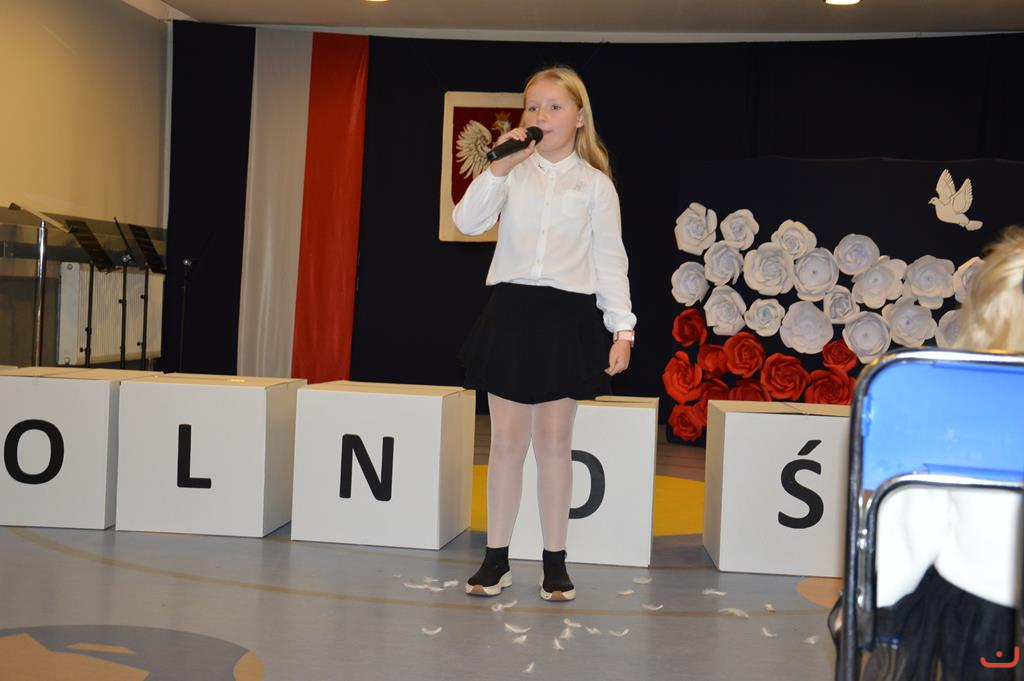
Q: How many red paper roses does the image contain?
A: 10